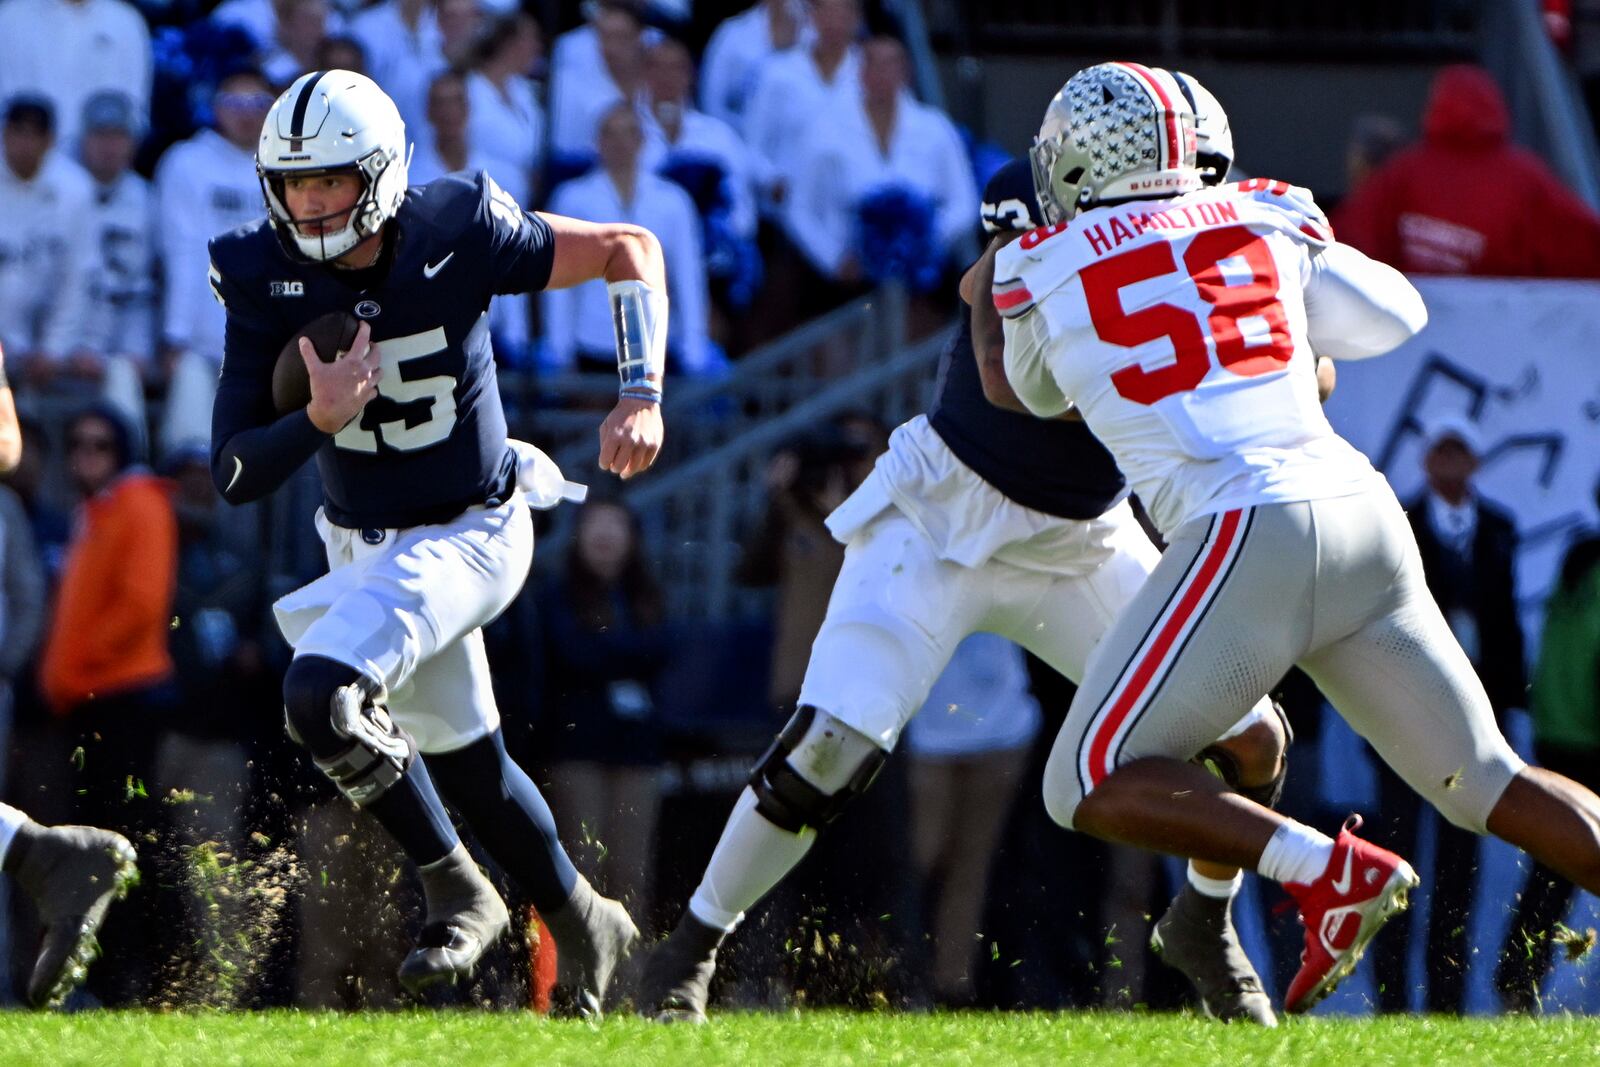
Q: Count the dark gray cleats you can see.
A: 5